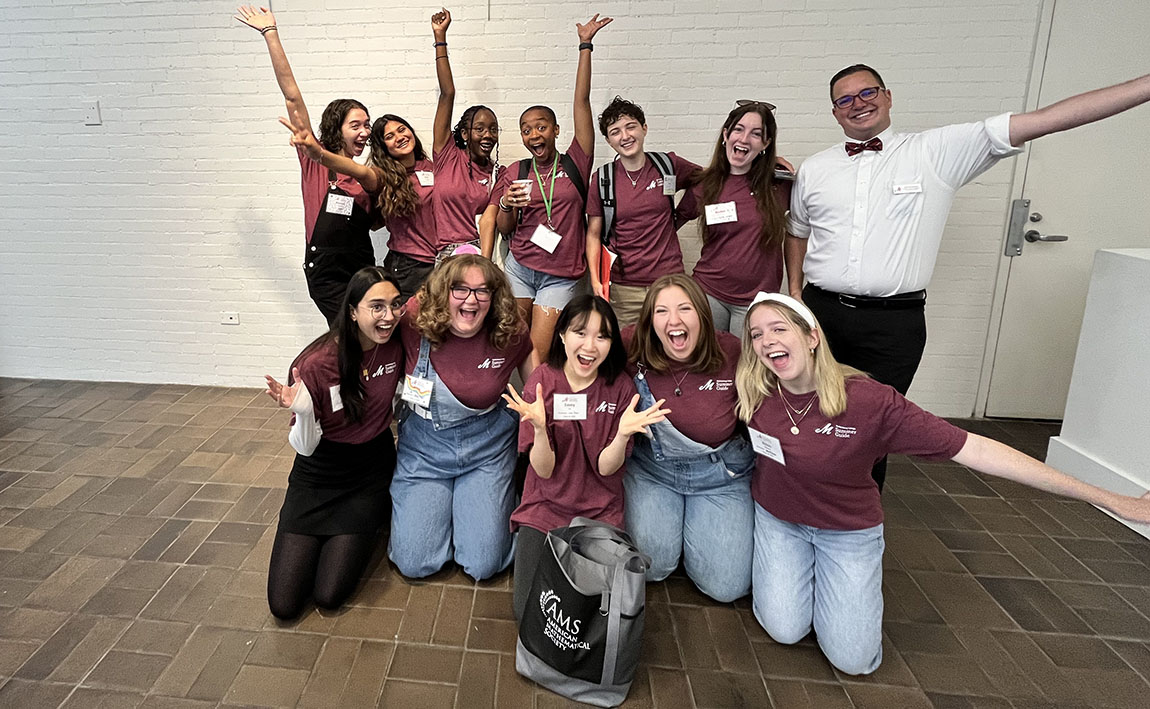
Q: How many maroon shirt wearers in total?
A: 11